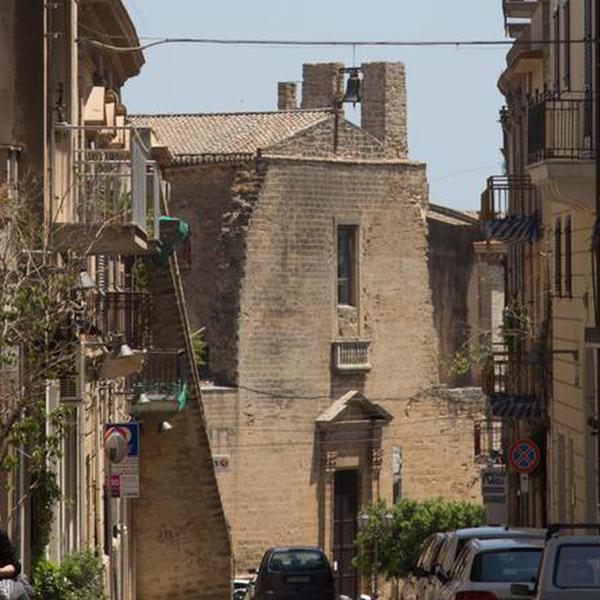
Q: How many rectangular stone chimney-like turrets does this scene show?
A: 3